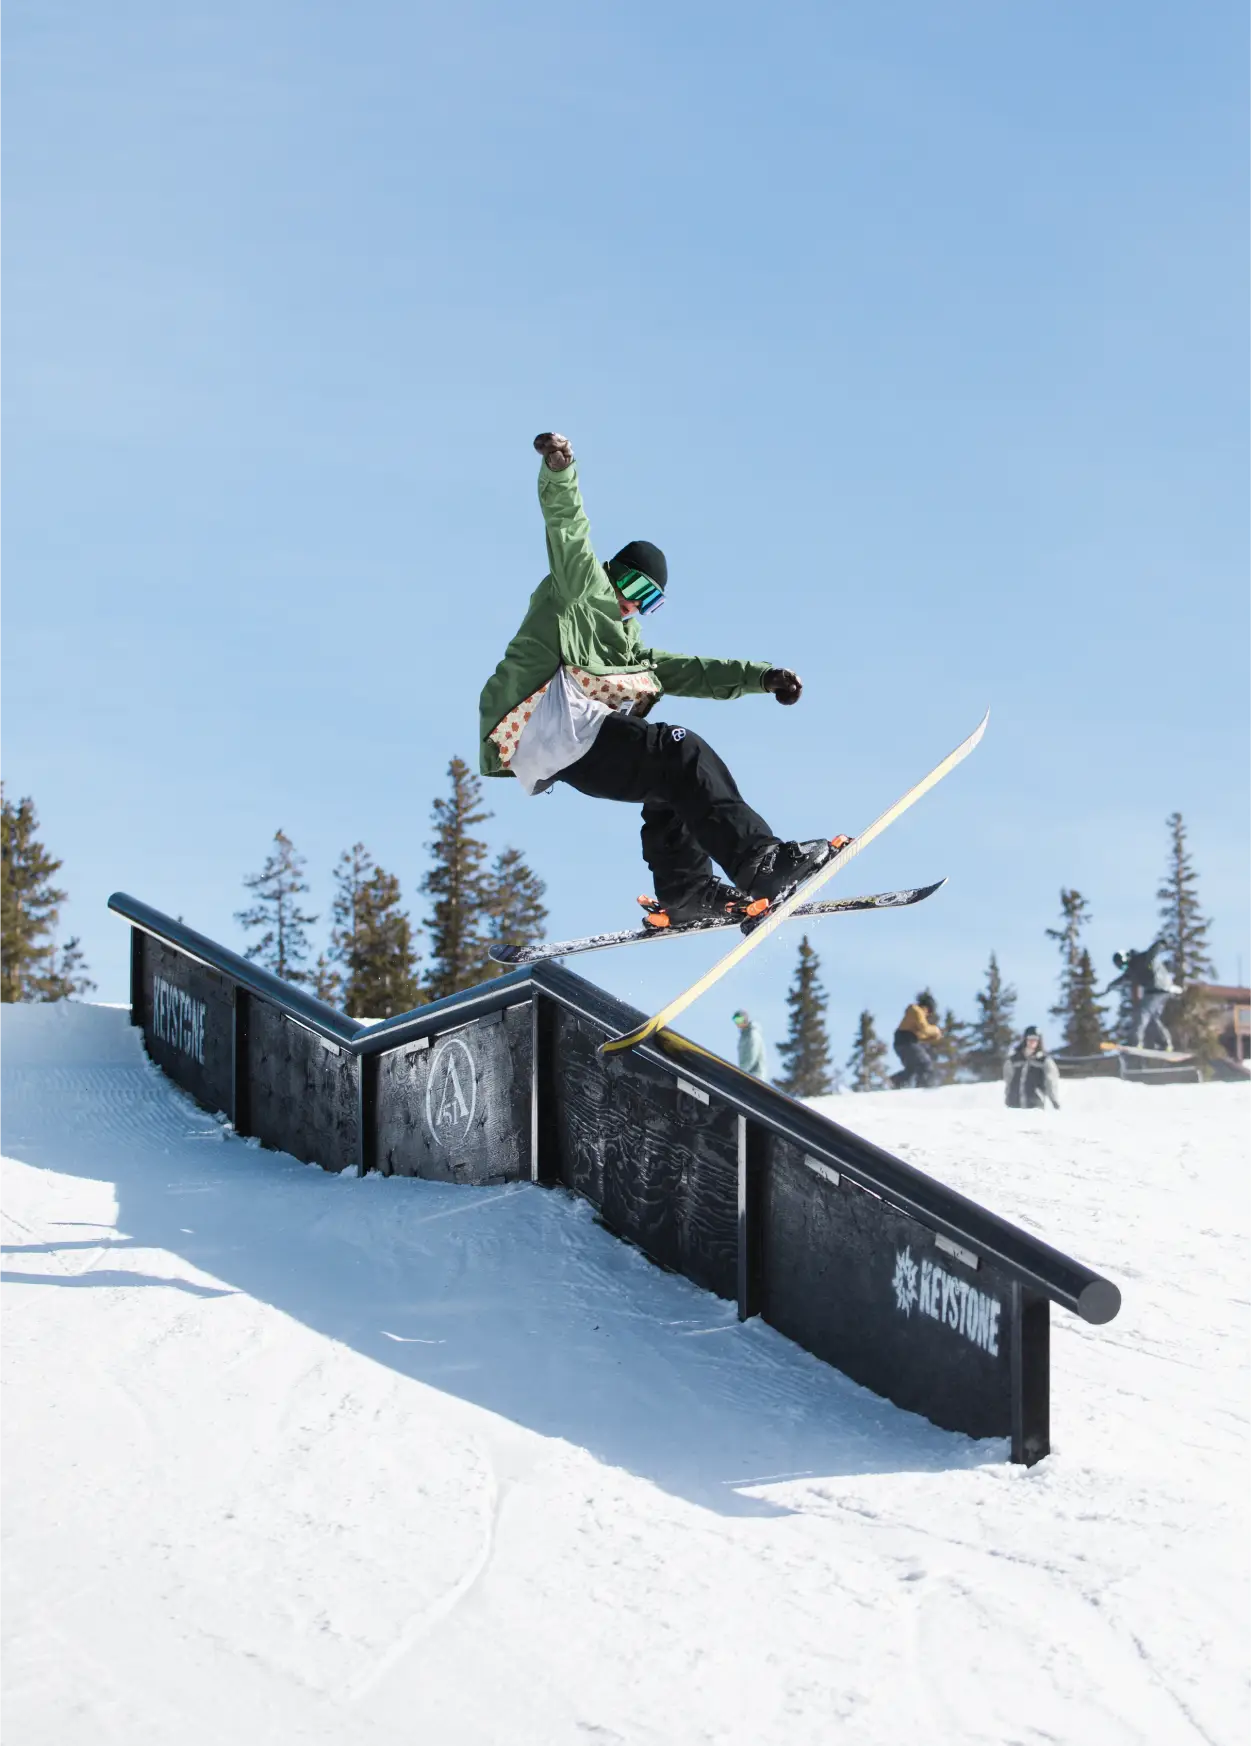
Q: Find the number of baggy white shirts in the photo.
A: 1